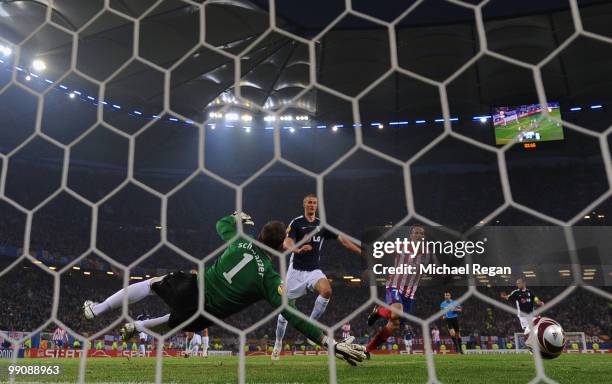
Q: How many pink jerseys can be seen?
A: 0